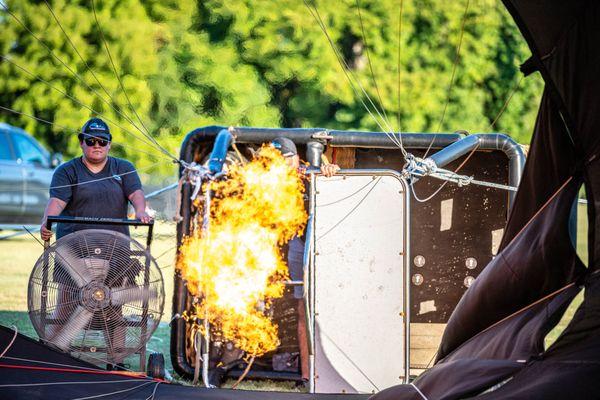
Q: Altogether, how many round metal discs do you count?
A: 4